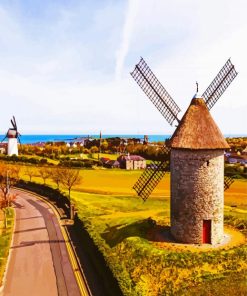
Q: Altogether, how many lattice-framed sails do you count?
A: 4